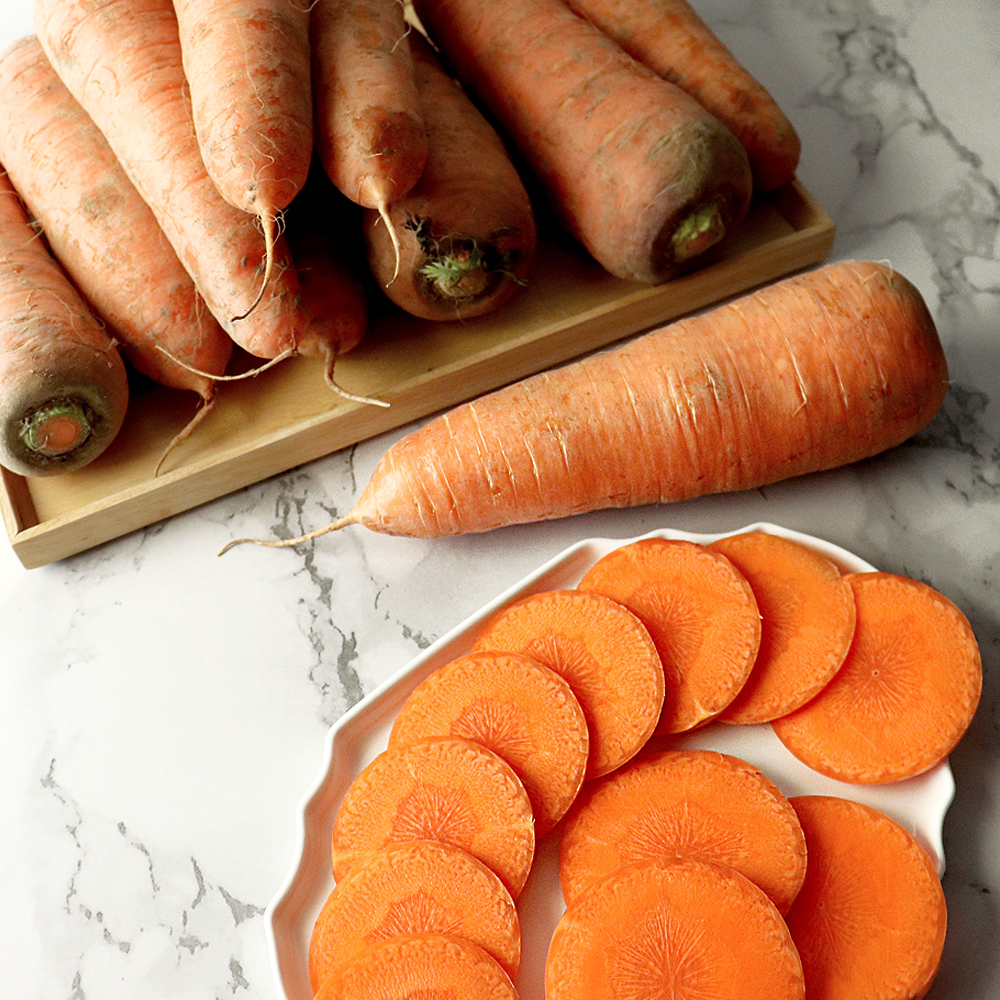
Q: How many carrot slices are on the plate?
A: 11